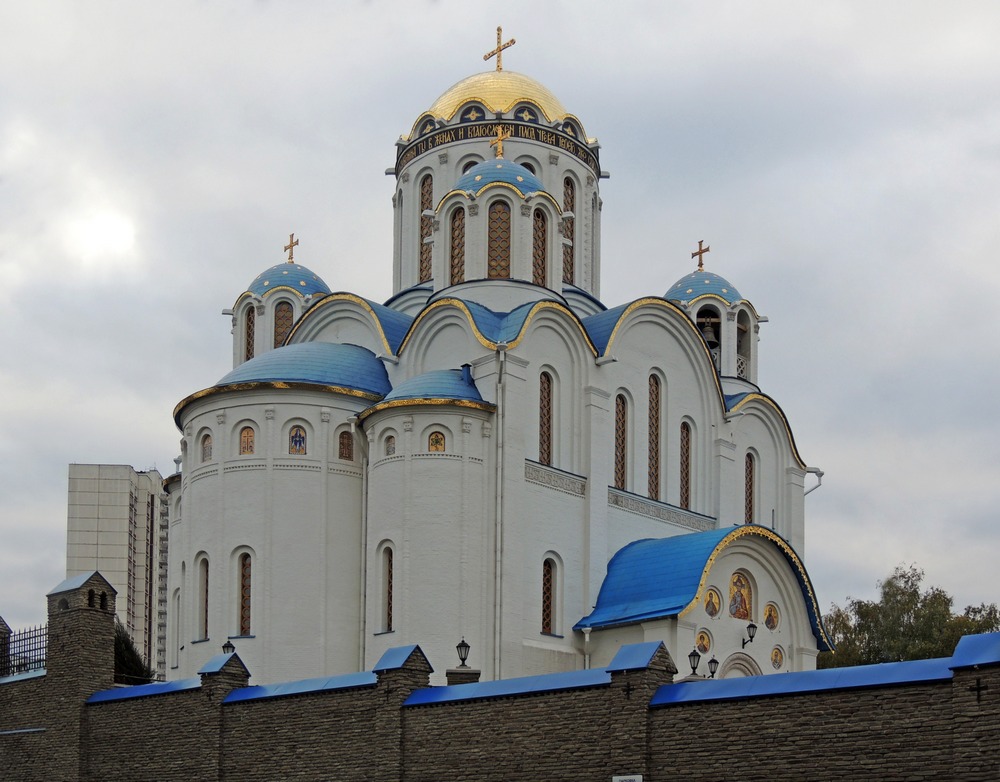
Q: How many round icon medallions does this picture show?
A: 4